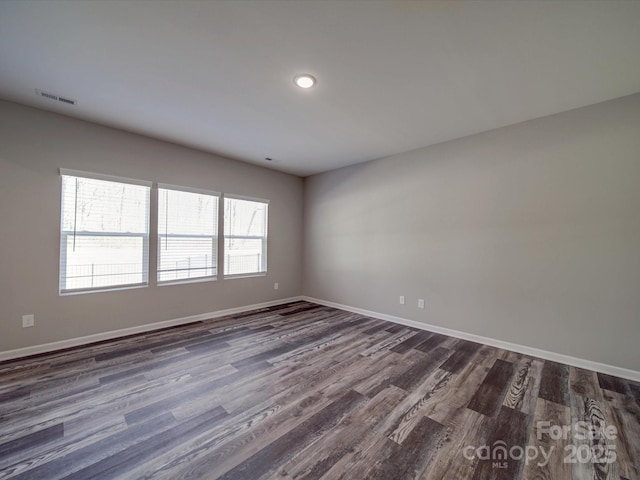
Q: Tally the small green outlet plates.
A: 0